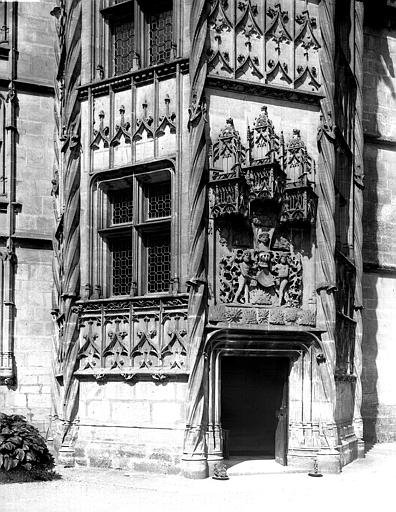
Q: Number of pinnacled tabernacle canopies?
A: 3